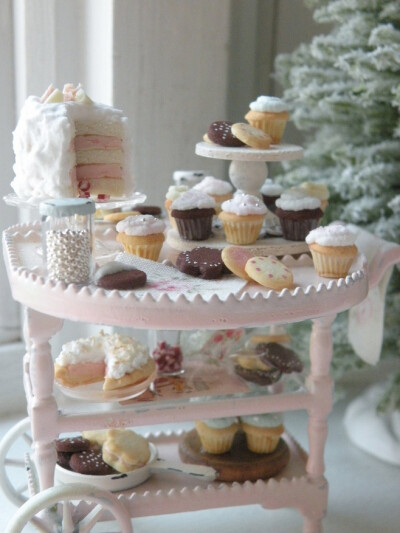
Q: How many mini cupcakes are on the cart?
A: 12